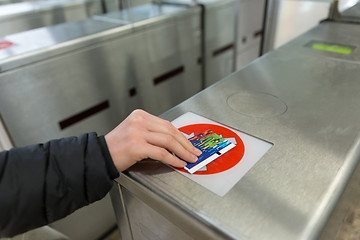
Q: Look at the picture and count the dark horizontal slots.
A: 4